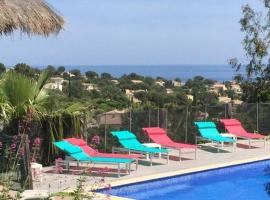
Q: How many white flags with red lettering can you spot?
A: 0